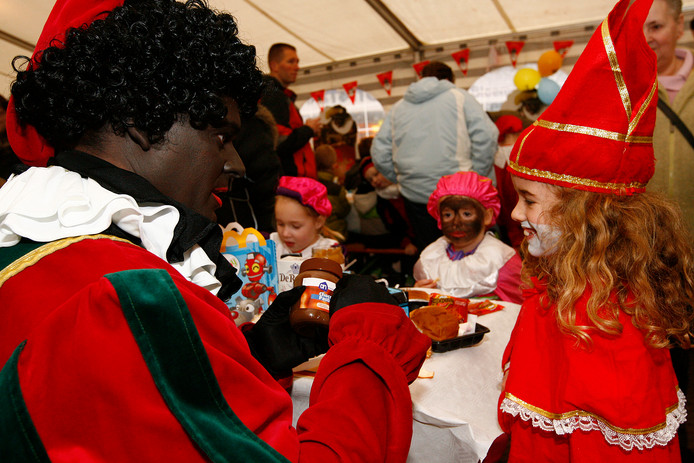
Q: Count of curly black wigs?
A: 1